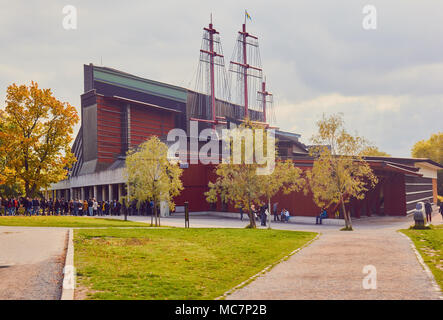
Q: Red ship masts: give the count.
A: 3